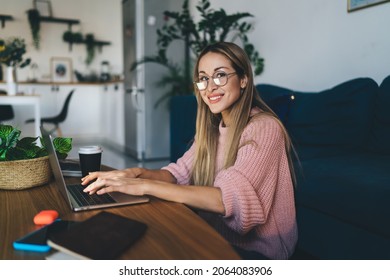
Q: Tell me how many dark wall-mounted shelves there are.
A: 3